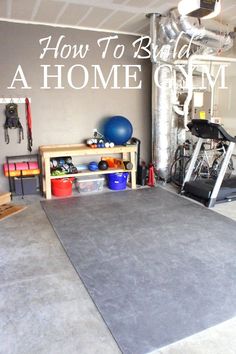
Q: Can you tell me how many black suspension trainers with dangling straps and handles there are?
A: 1